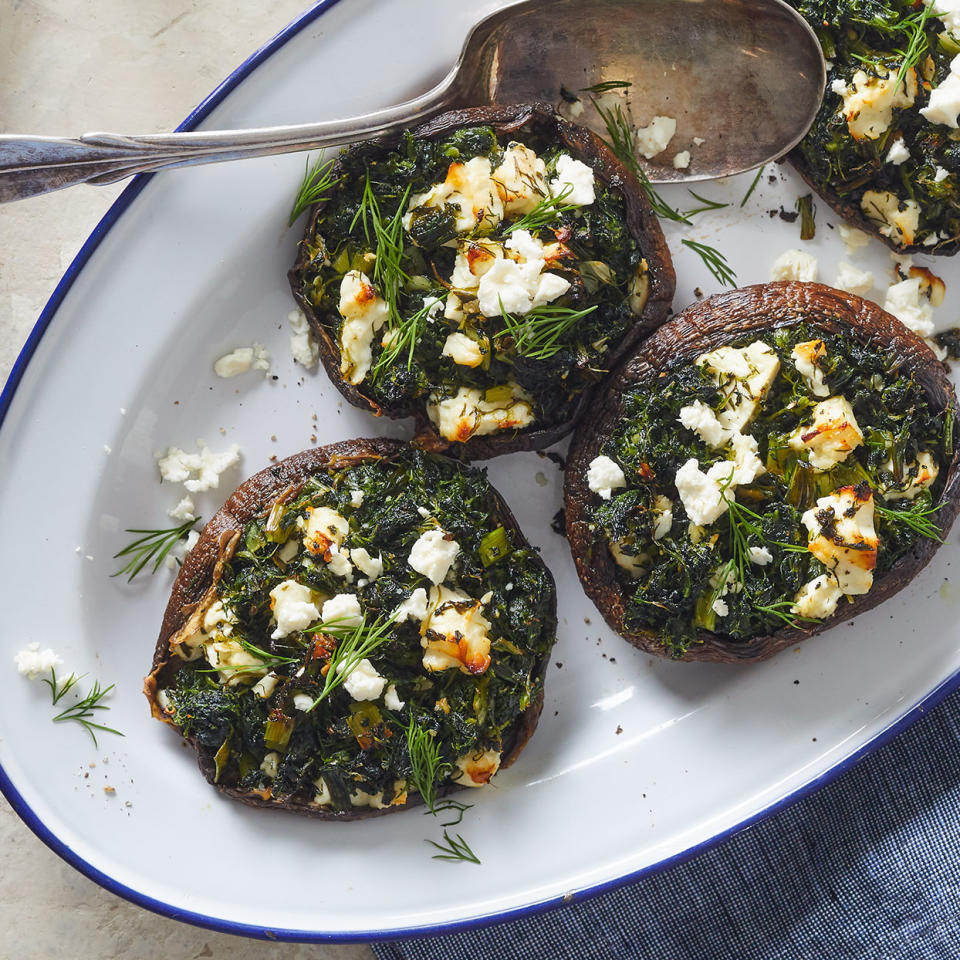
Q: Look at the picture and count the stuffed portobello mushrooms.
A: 4